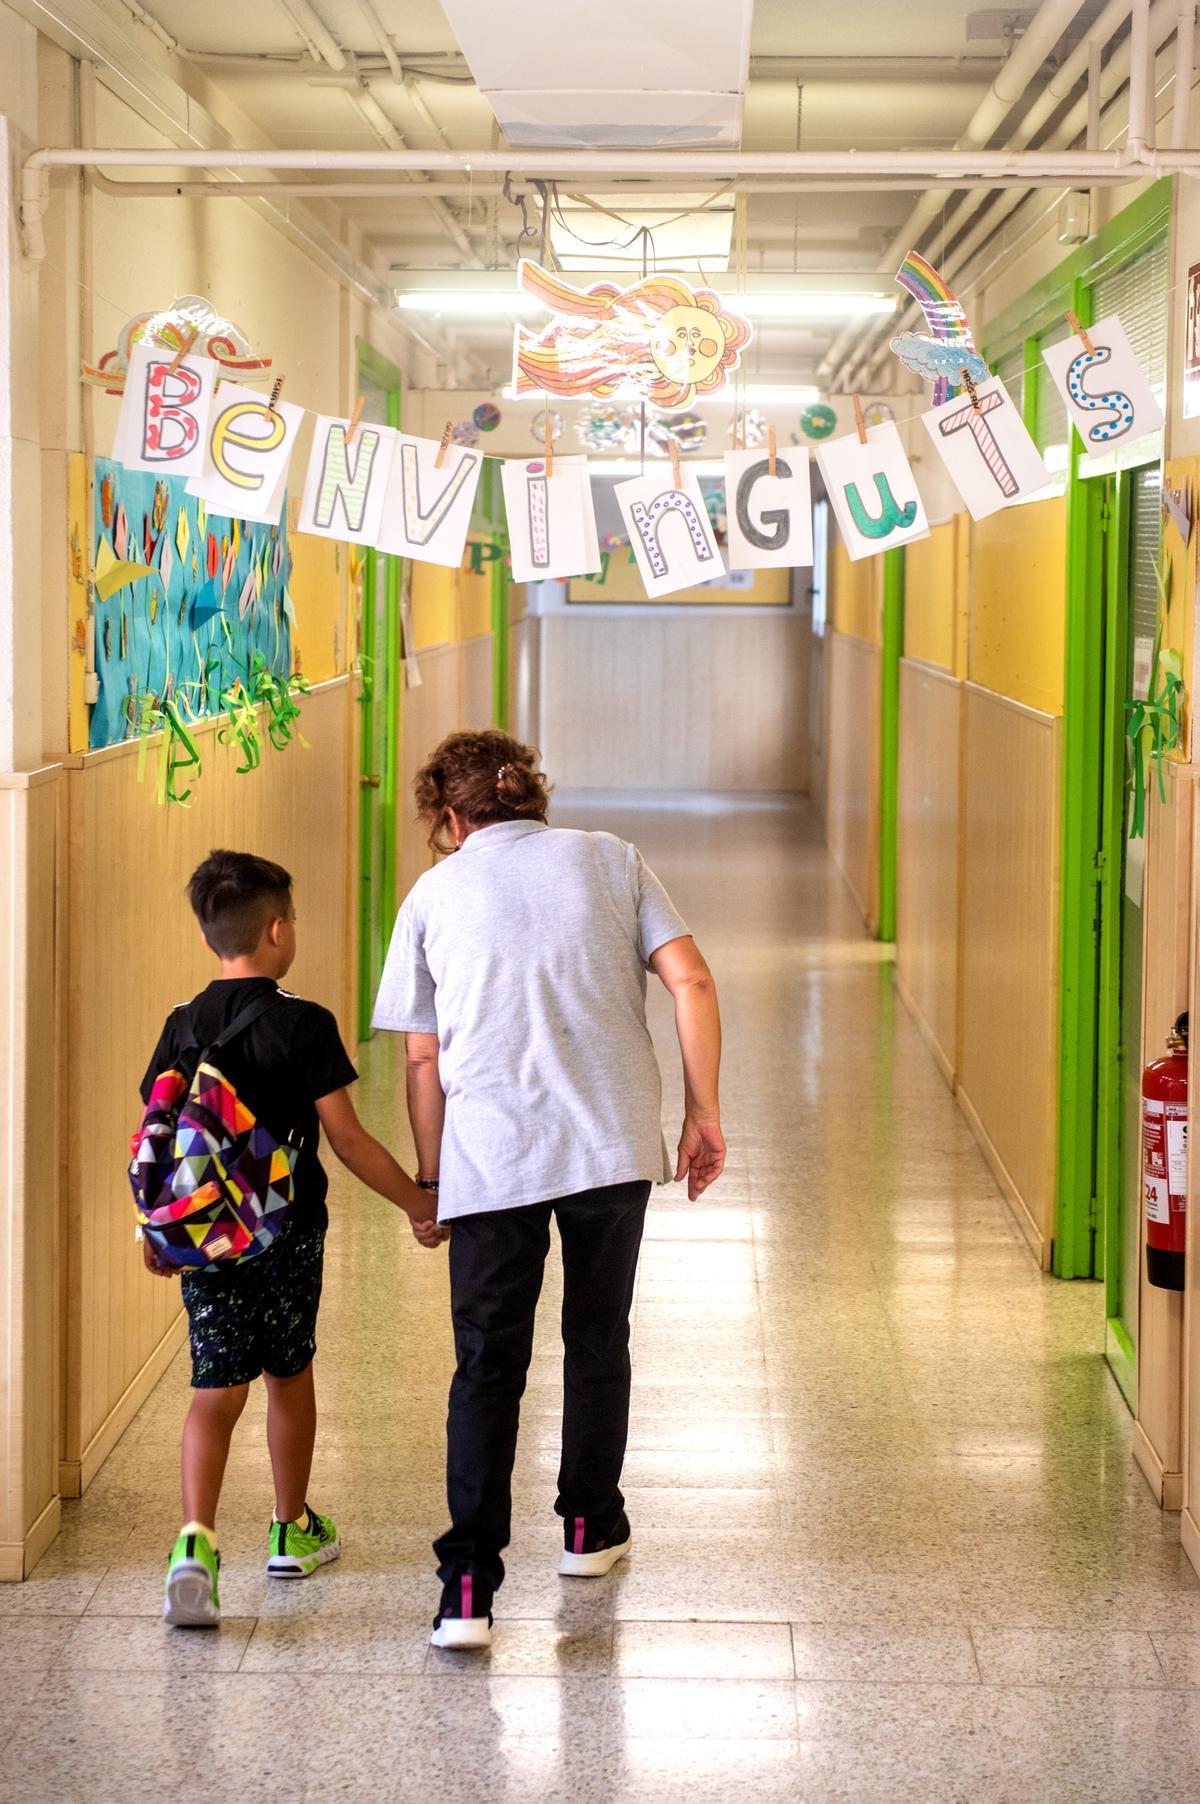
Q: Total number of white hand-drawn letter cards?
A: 10